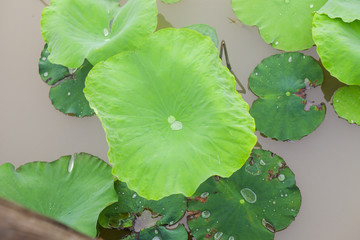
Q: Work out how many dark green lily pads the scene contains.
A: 4